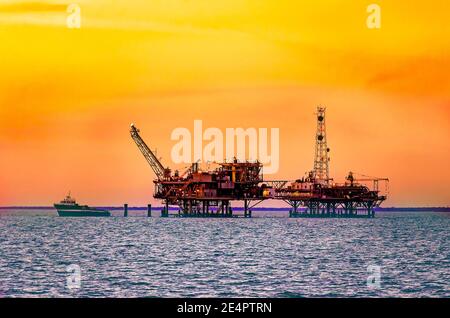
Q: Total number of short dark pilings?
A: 2